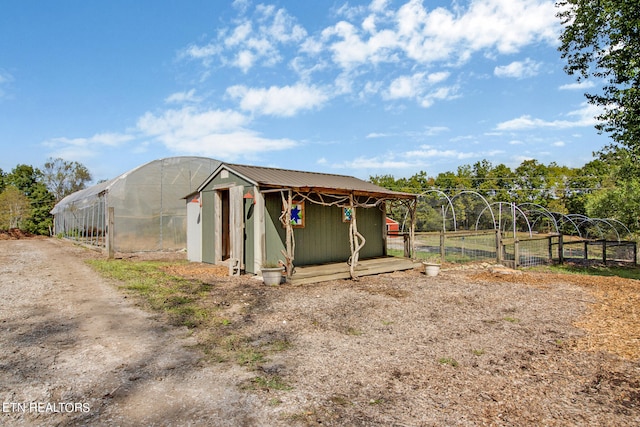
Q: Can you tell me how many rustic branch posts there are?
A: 3